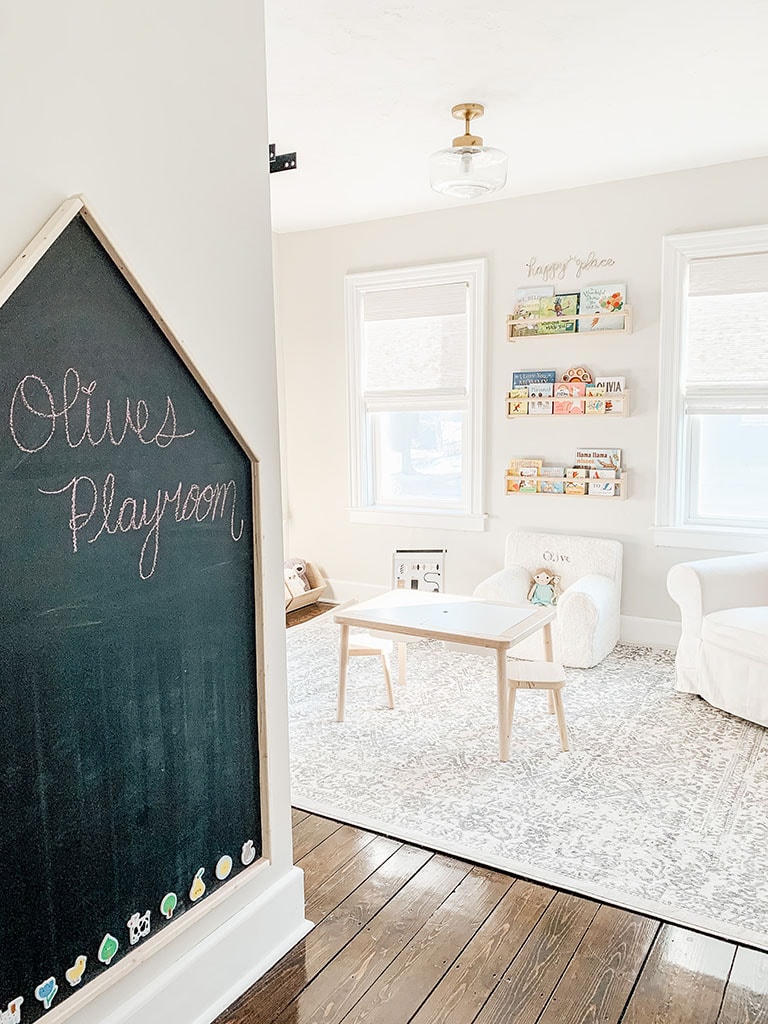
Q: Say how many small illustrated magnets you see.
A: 9